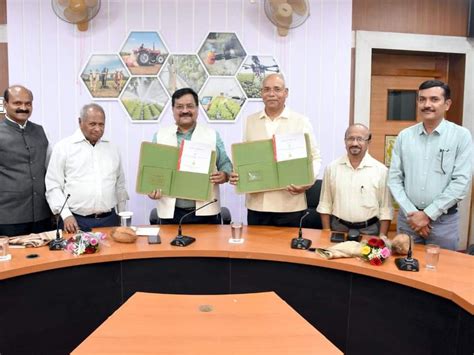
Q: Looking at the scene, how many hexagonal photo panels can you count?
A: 7